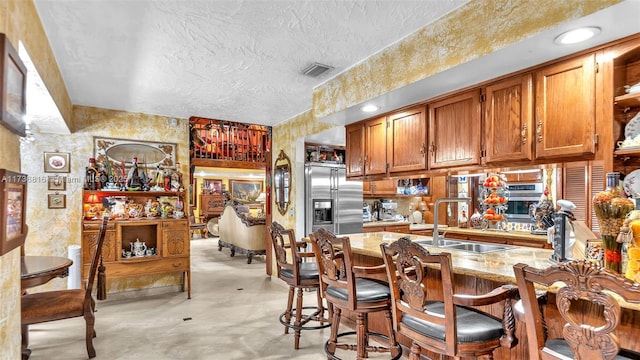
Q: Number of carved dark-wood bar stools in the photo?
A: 4